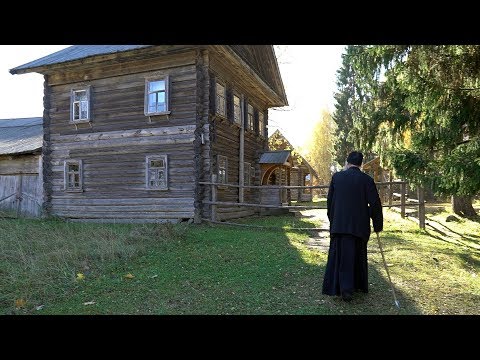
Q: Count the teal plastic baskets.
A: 0